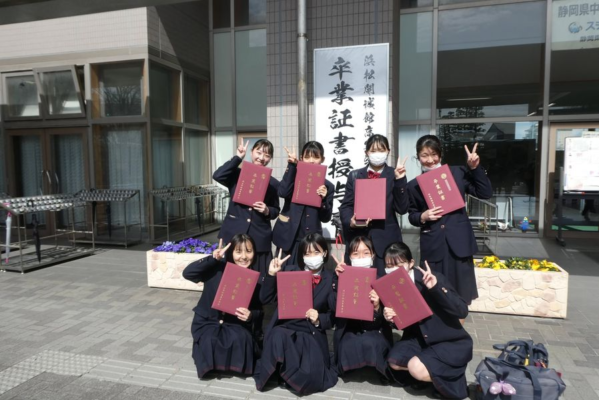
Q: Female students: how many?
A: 8